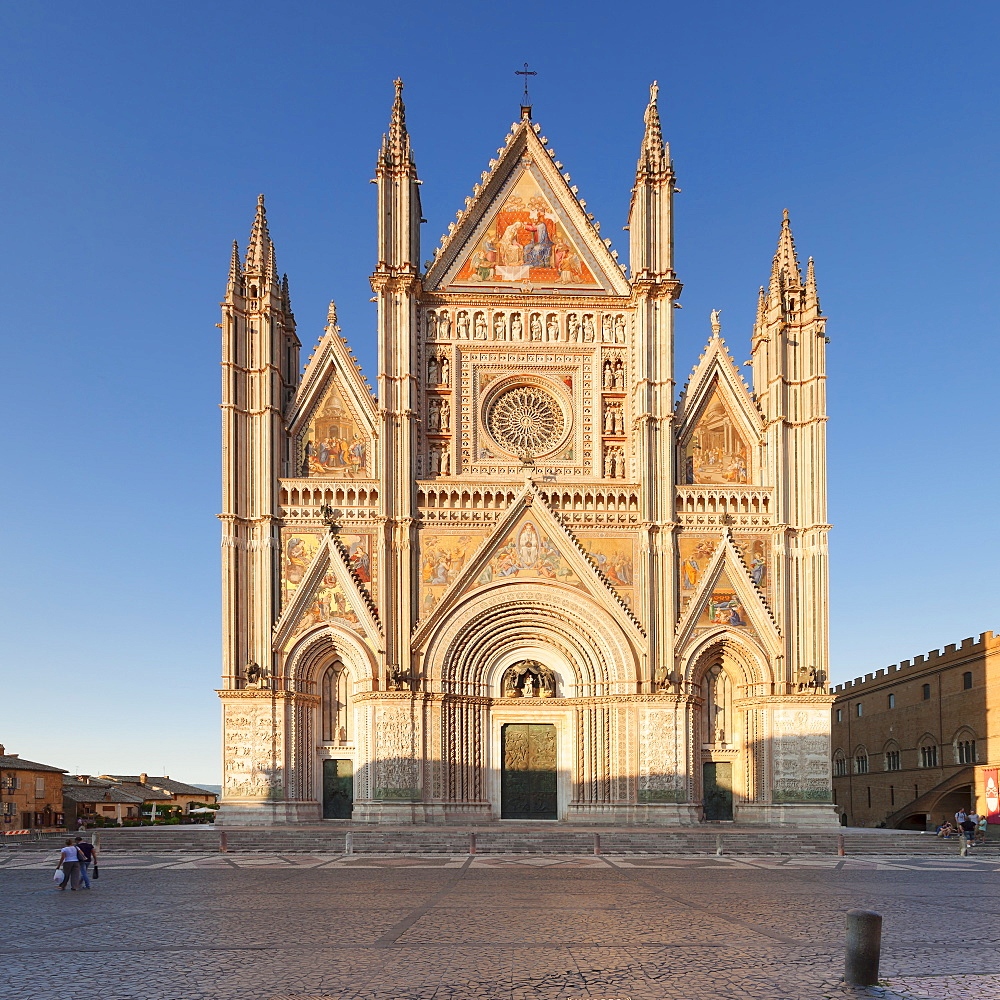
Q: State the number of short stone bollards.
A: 9